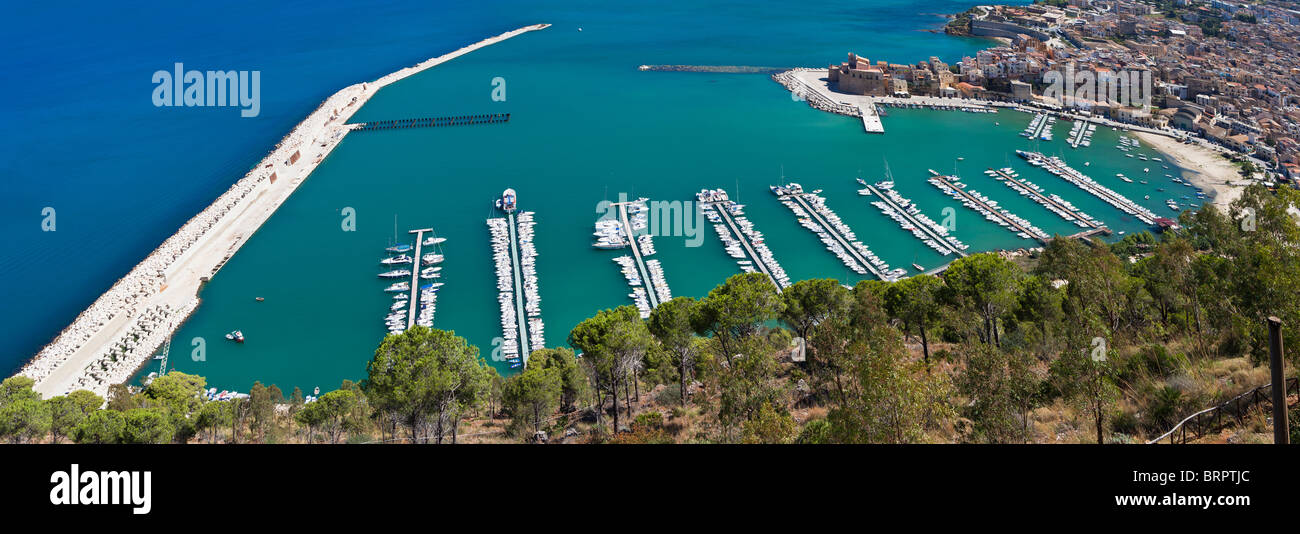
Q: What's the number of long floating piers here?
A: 9